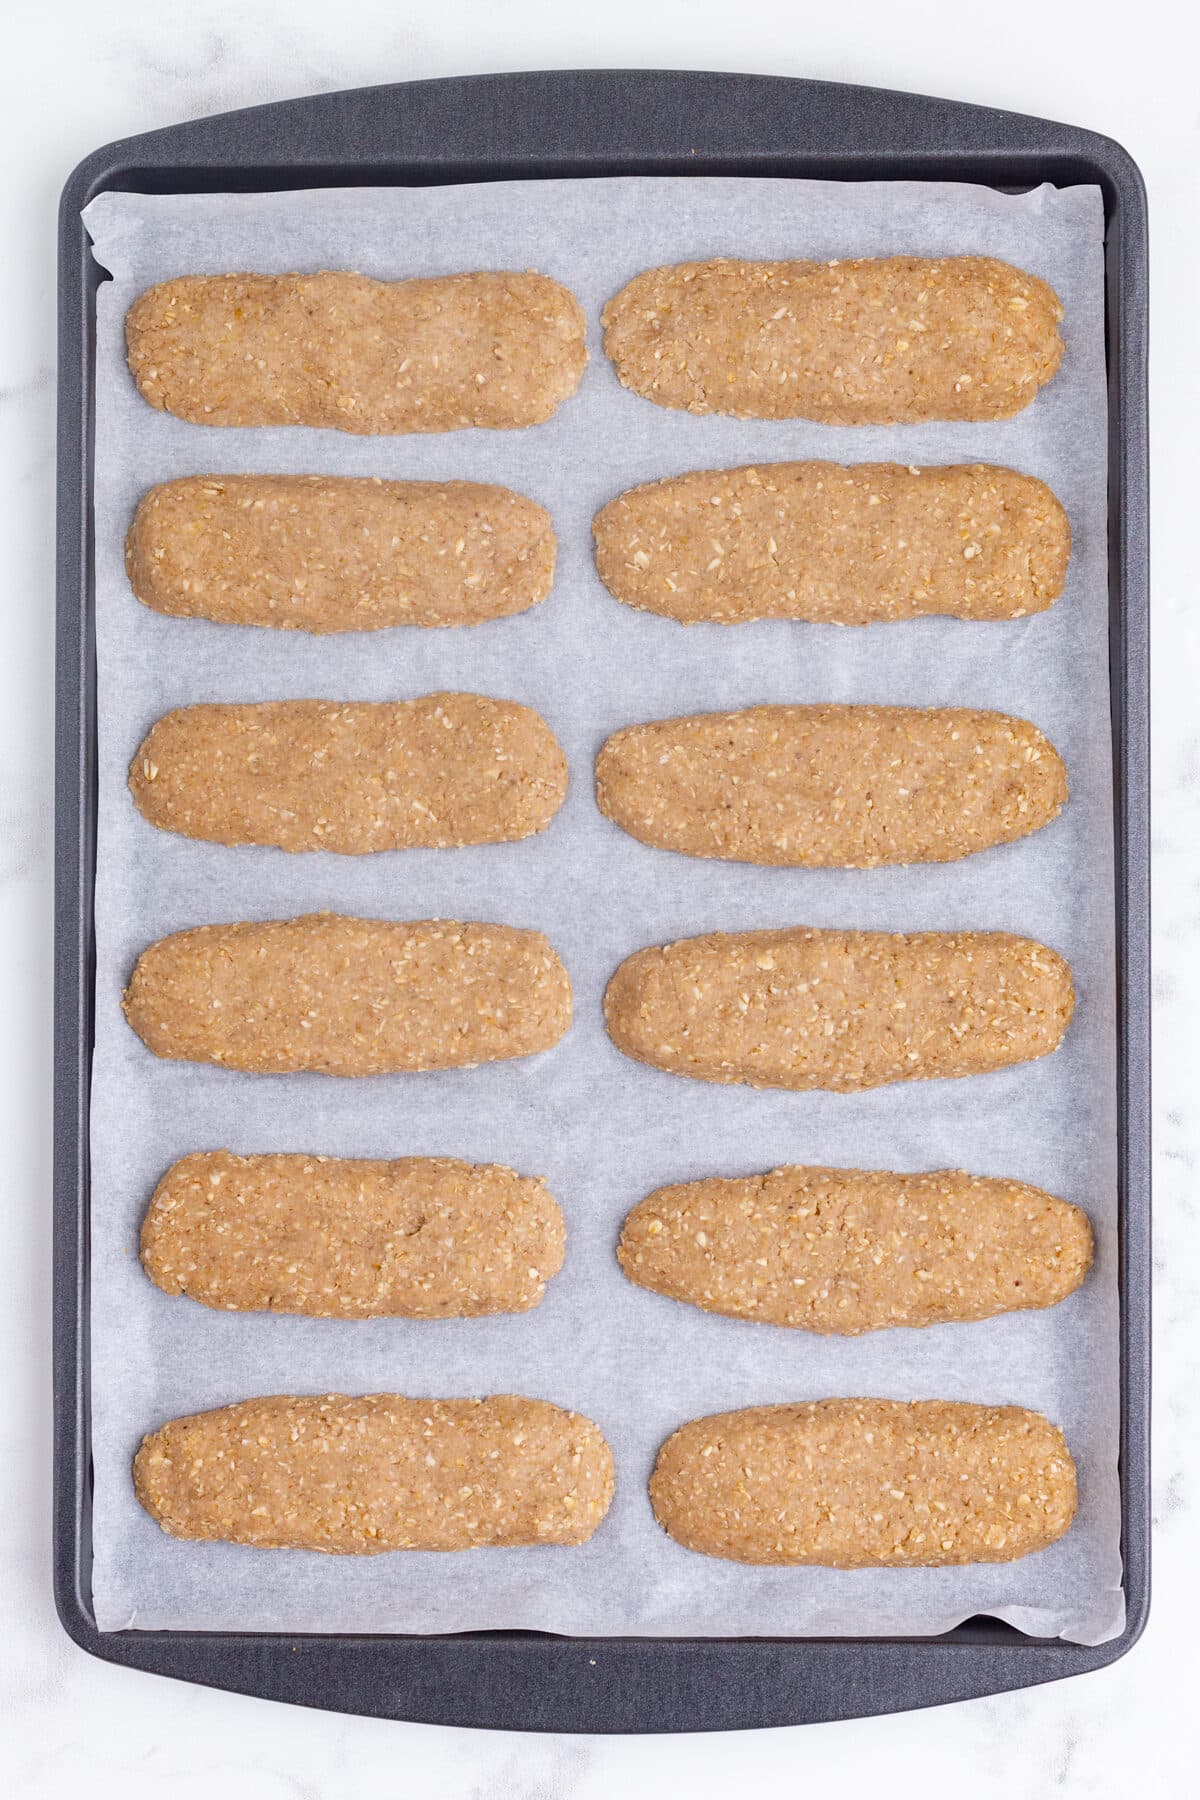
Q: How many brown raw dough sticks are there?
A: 12